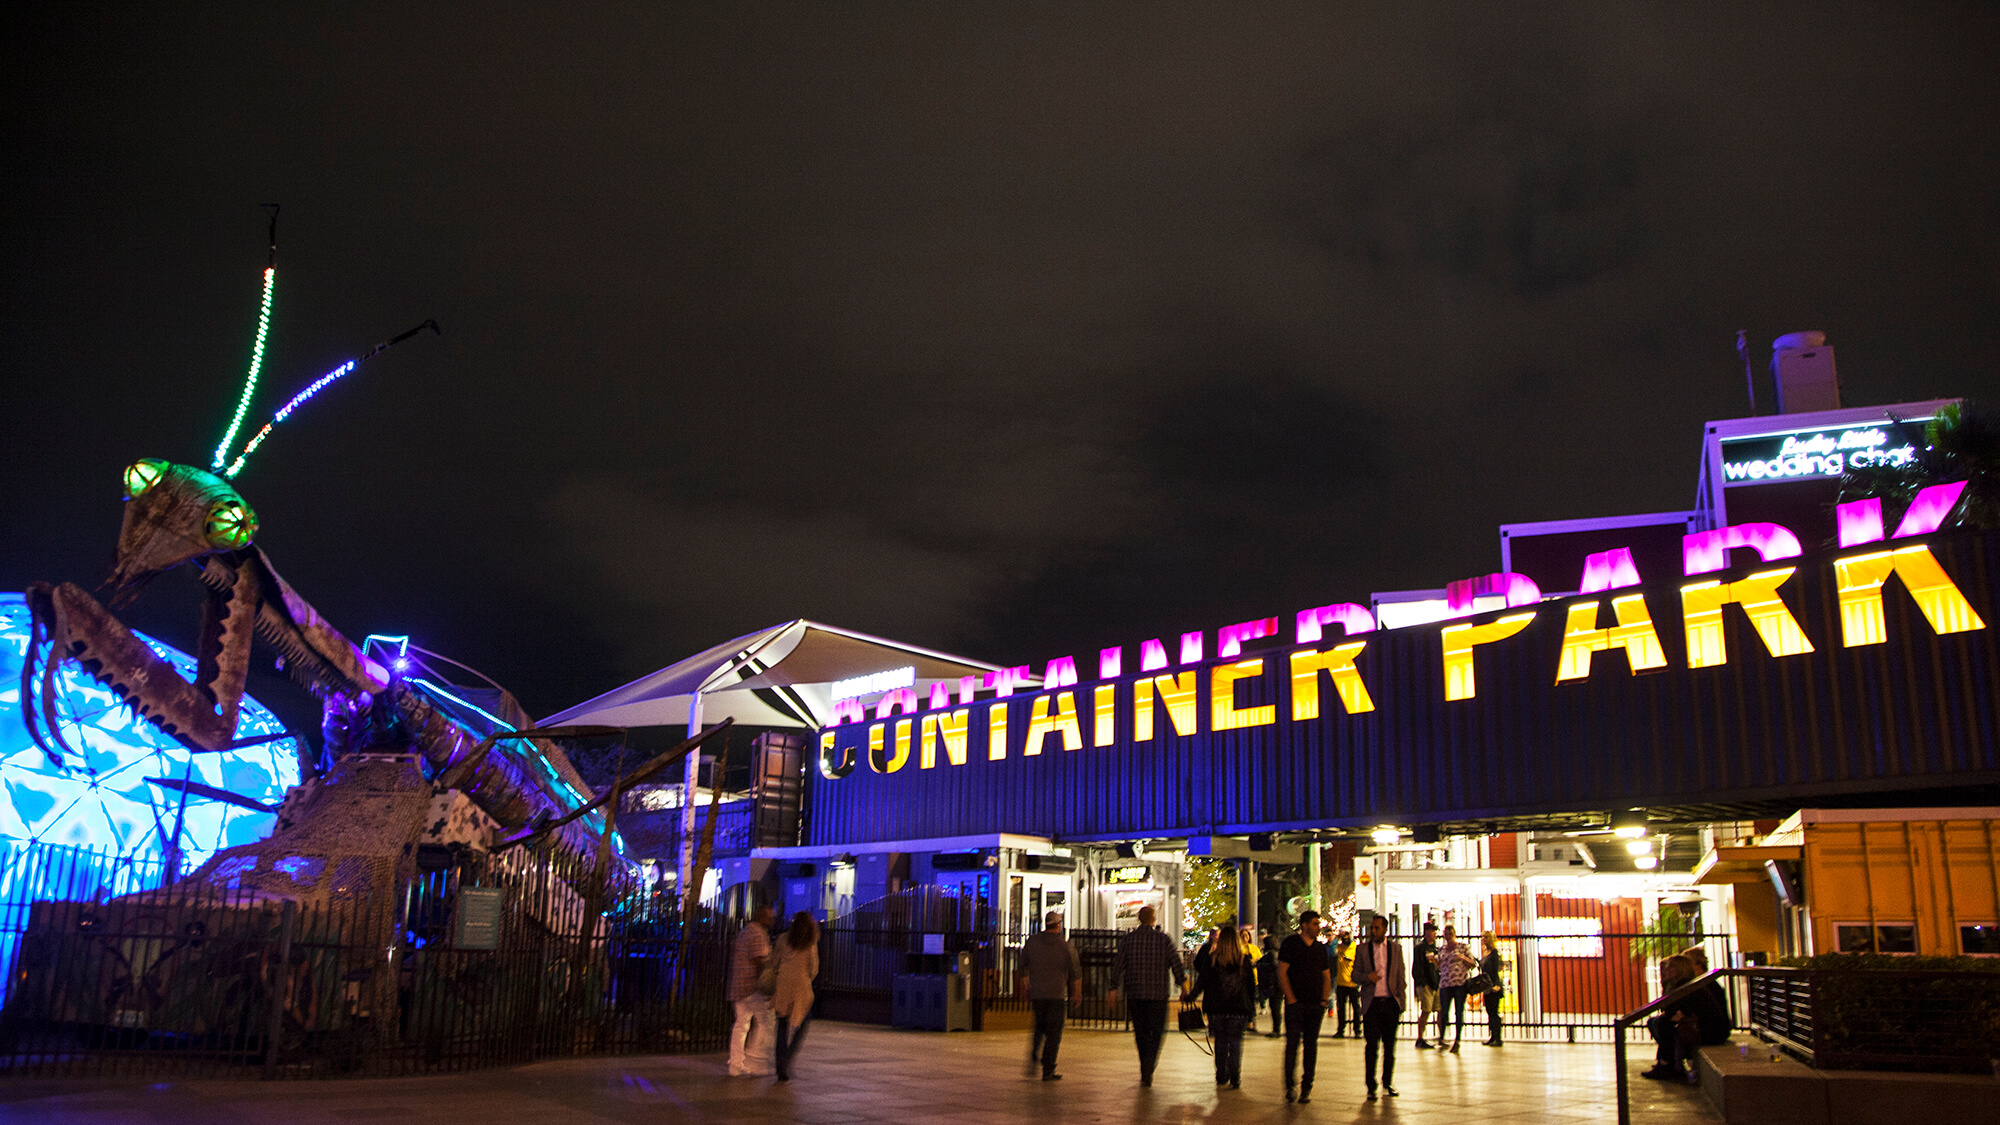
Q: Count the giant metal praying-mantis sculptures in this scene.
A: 1